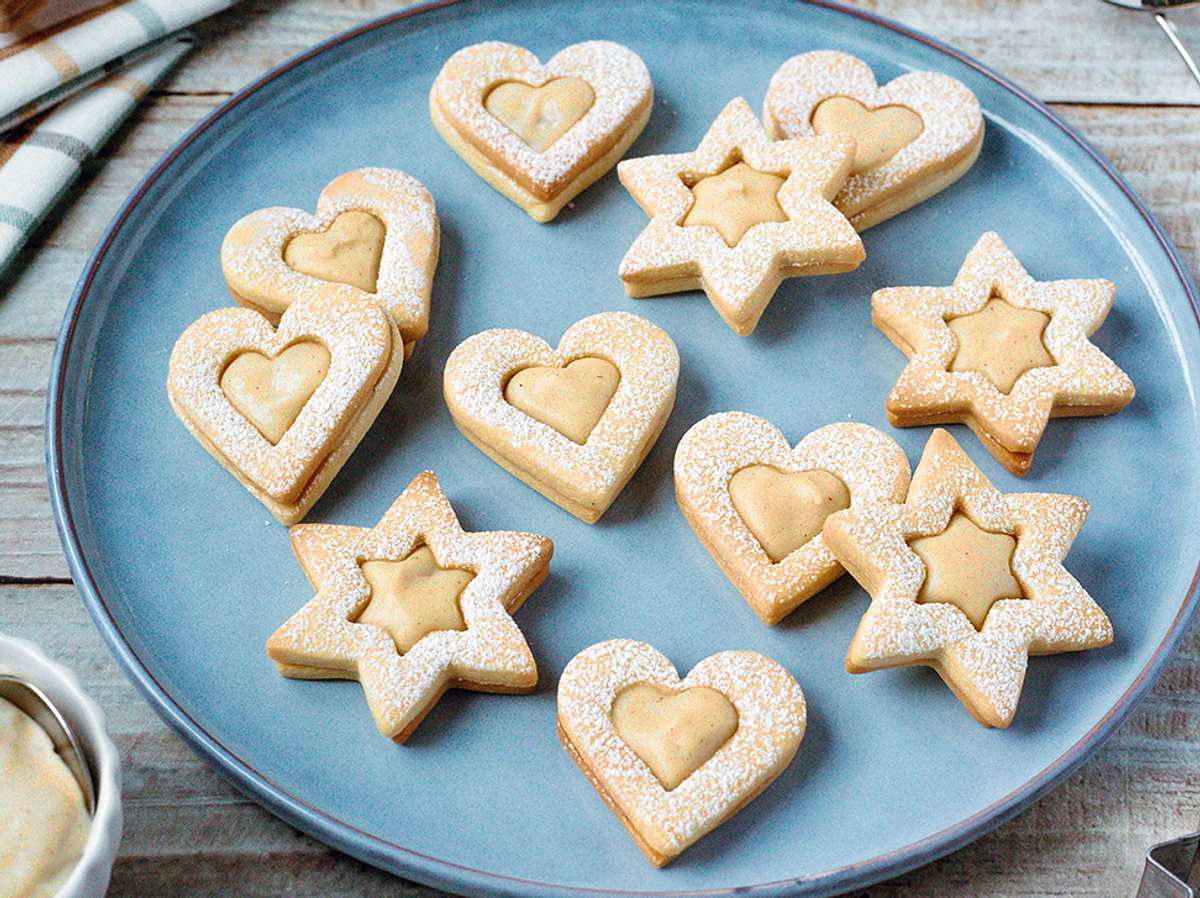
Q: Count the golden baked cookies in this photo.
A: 11